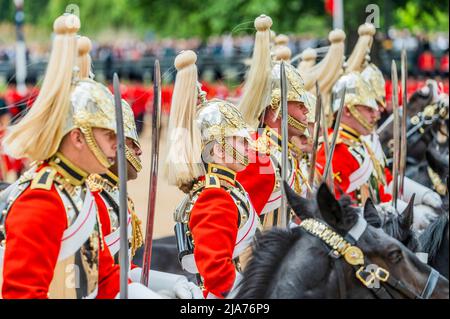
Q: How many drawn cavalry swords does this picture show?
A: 8